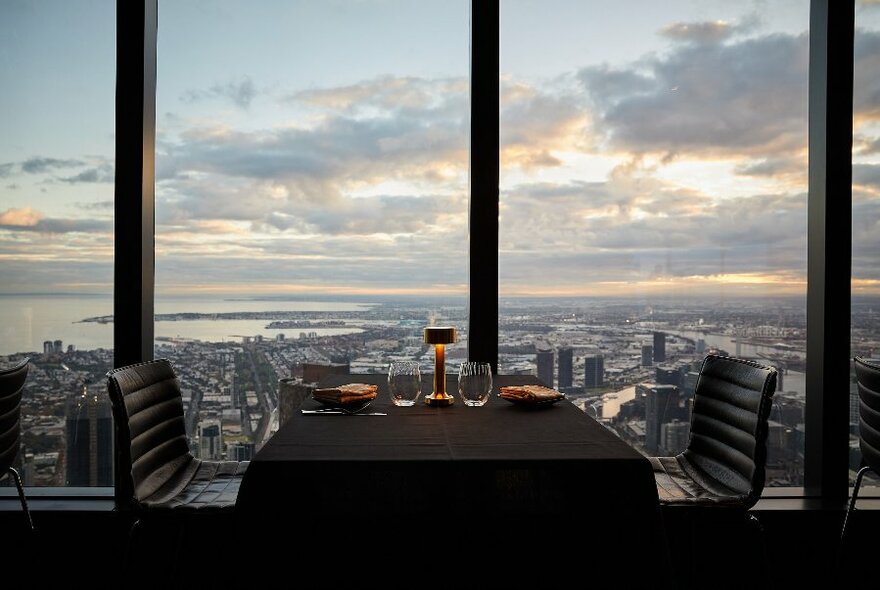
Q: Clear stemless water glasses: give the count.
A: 2